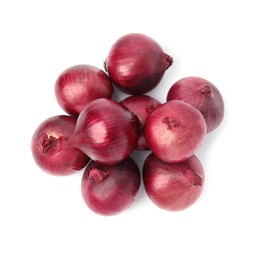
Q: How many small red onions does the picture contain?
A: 9